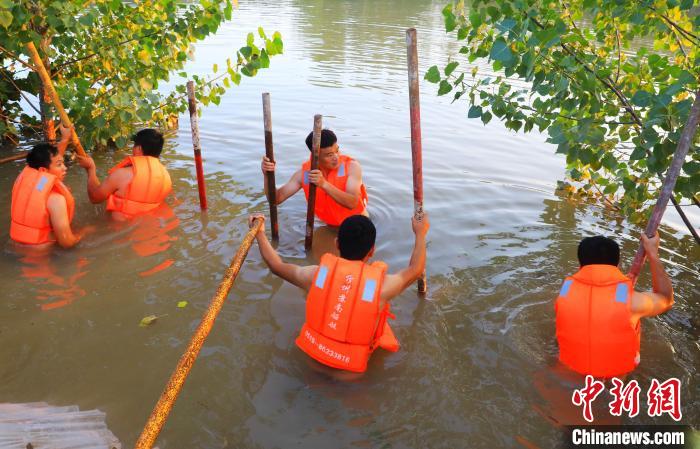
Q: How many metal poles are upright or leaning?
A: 7